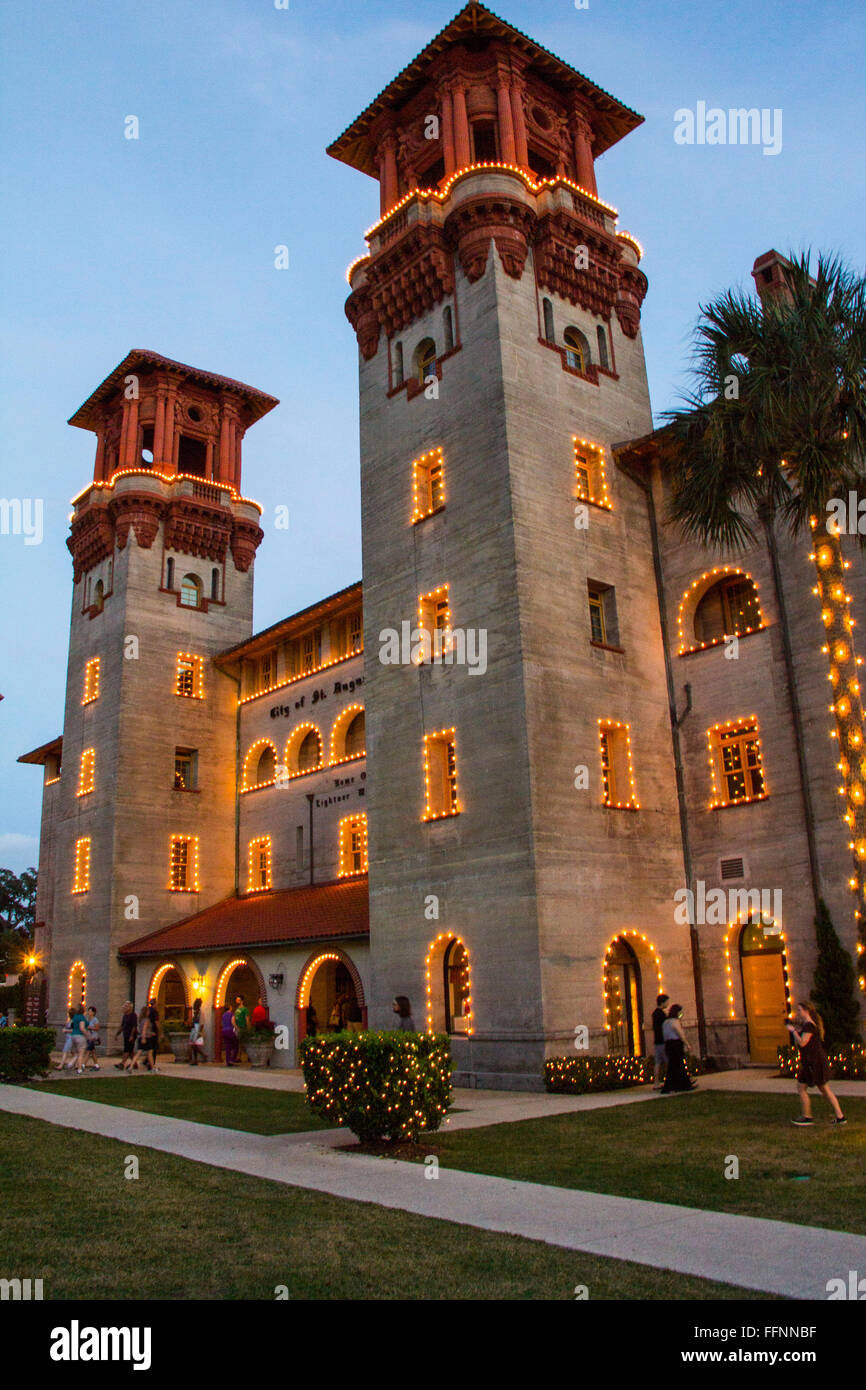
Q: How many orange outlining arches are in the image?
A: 11